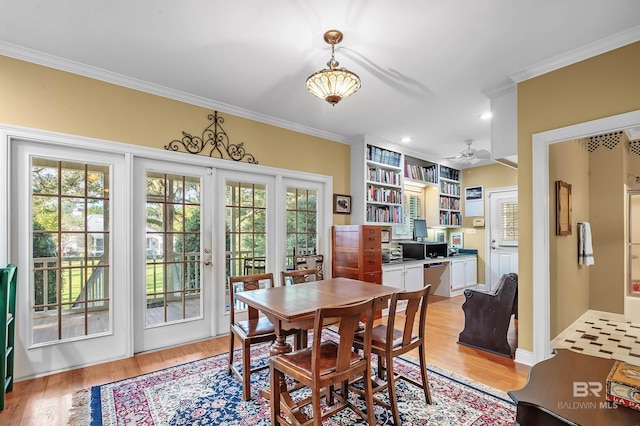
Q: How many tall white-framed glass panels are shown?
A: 4